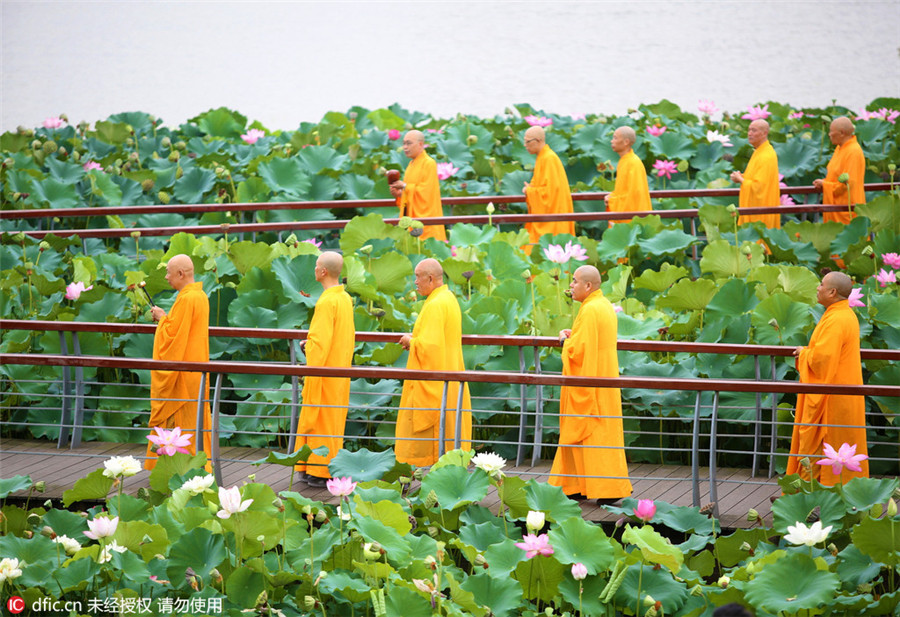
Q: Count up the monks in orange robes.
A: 10